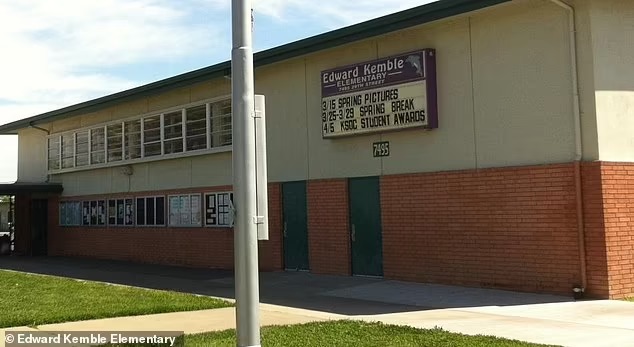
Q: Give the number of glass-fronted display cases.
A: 6